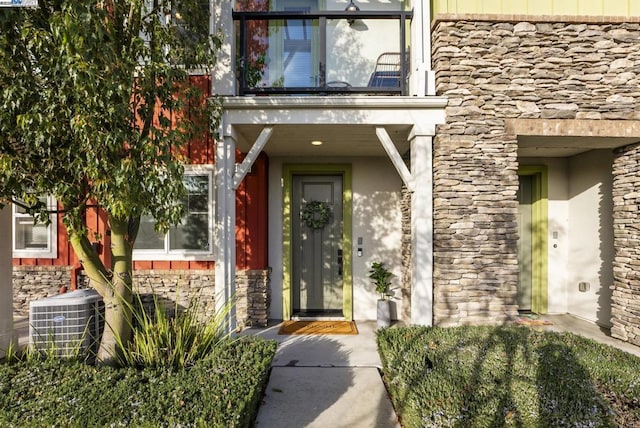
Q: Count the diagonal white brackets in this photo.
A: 2